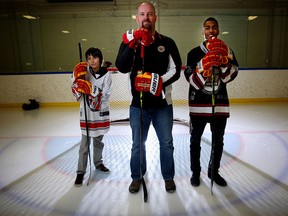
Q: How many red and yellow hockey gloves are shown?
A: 6